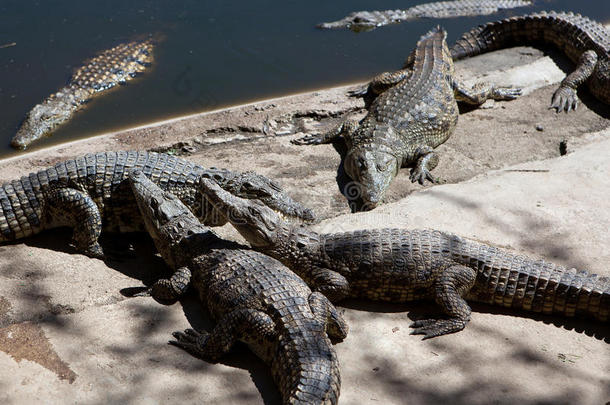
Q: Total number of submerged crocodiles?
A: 2